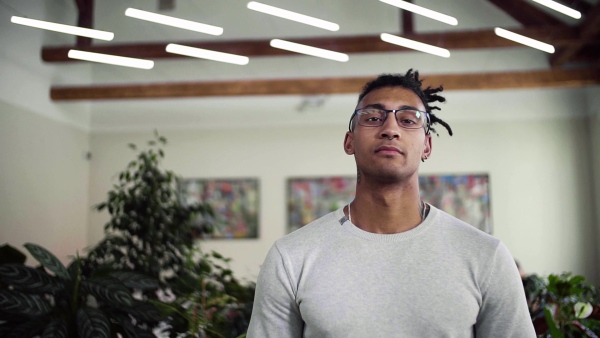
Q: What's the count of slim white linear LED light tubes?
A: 10